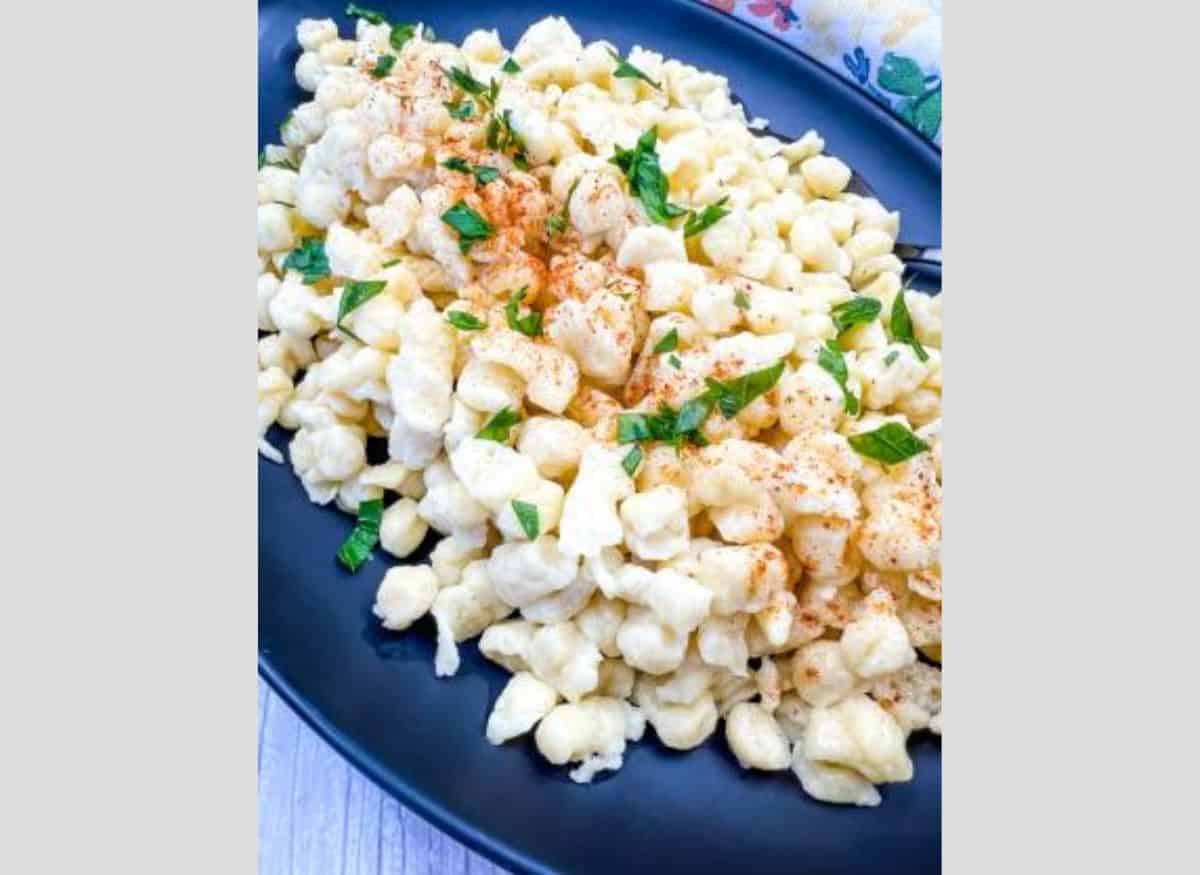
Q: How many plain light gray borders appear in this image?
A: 2